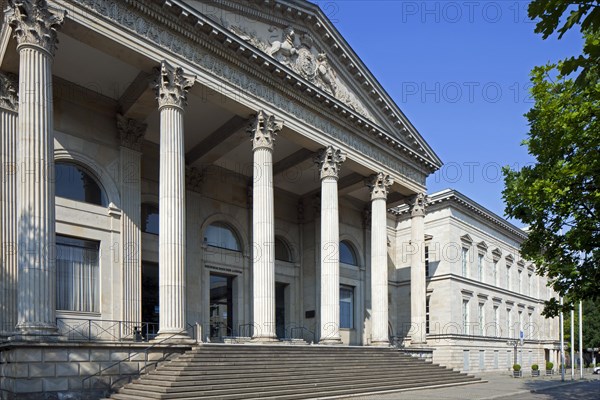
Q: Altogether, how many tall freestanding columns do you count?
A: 6